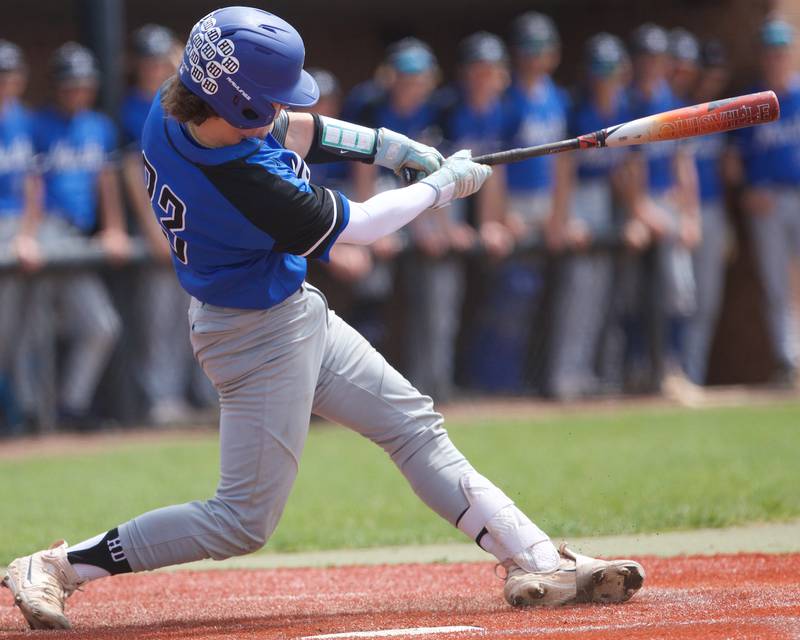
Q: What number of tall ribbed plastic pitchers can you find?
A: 0